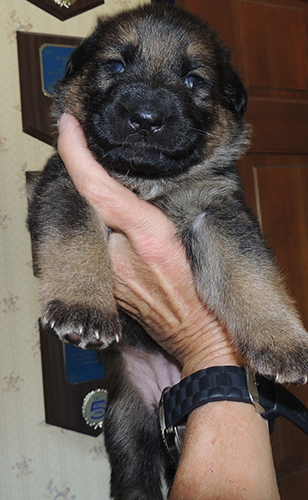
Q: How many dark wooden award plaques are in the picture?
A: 4